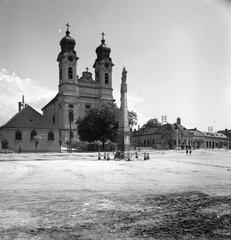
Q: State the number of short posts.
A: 7